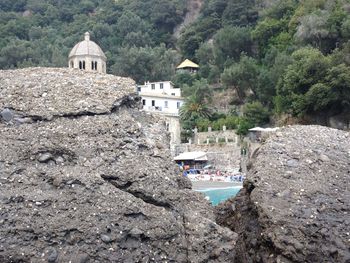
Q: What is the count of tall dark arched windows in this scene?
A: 4